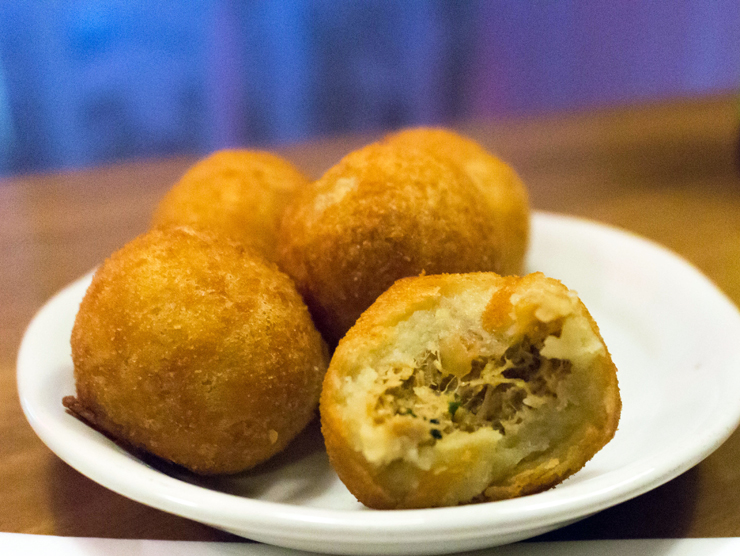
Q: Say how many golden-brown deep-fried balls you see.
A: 5